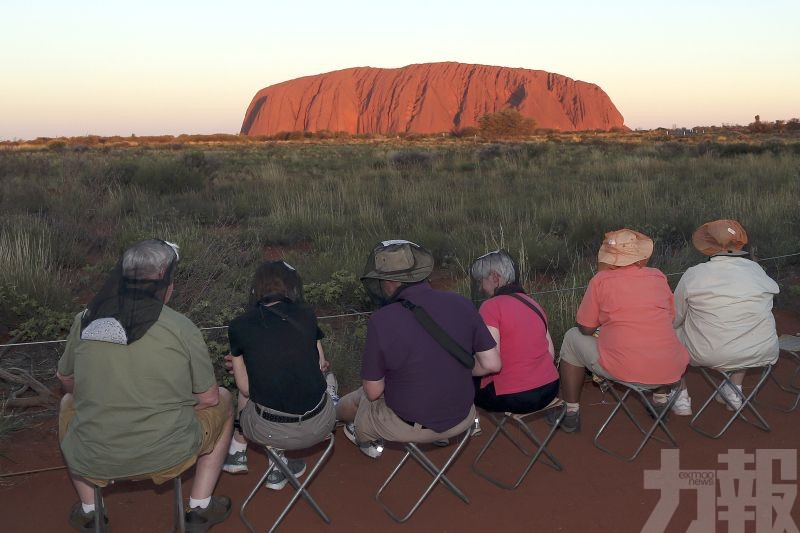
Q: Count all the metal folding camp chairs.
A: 7